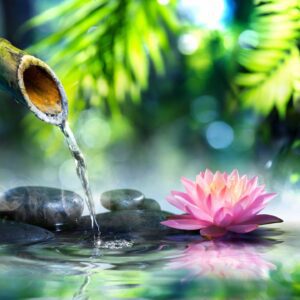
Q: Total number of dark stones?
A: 5